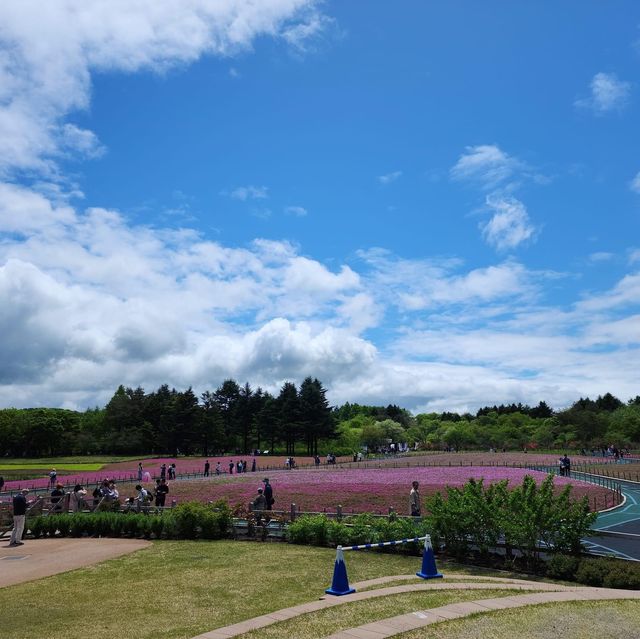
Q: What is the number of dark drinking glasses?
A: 0